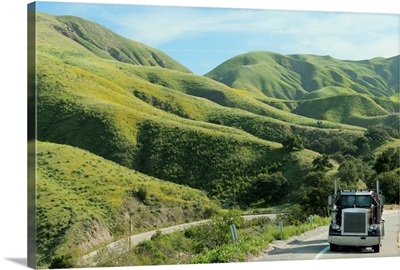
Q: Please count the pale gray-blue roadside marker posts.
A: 3